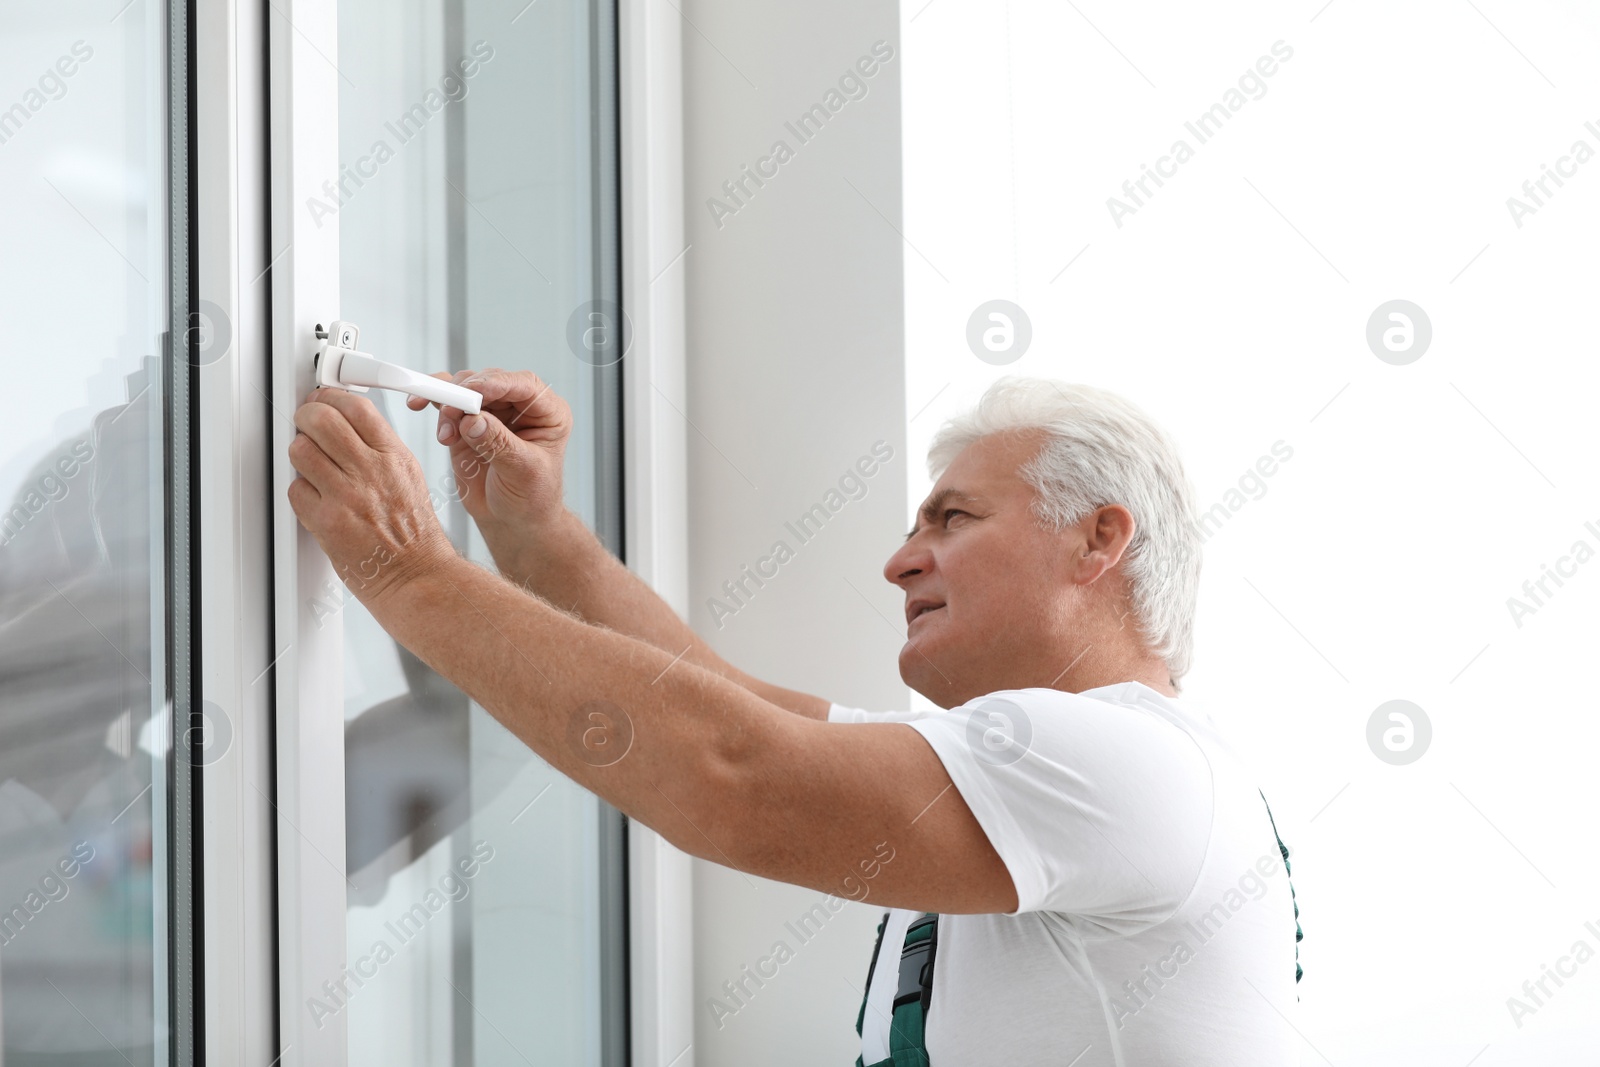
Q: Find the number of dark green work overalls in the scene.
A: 1